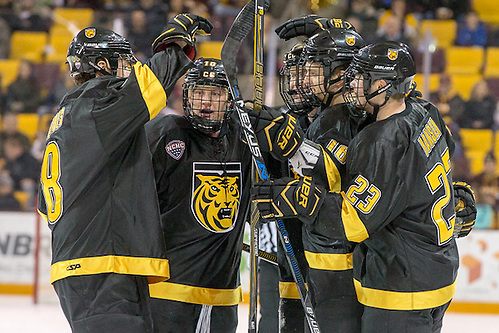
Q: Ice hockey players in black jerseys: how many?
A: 5